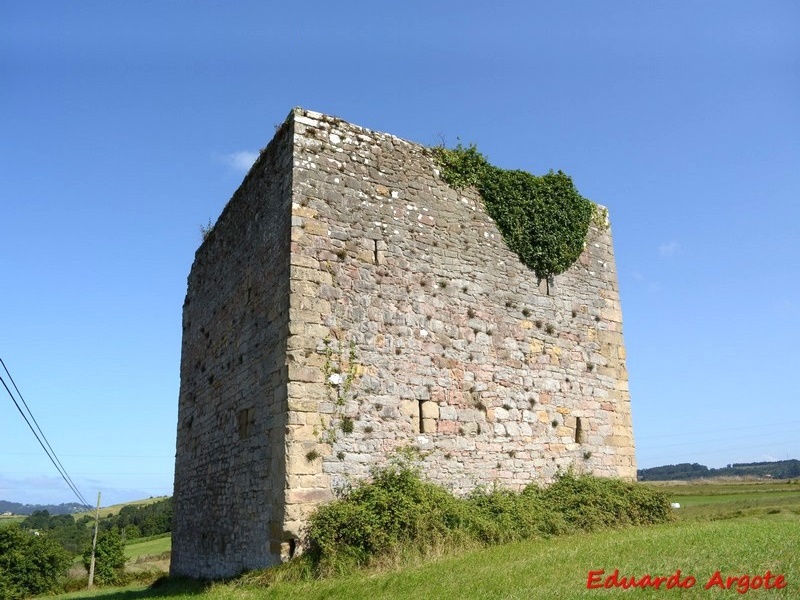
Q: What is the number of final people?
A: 0